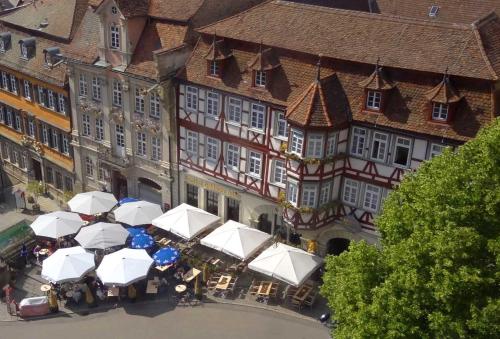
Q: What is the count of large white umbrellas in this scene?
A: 9